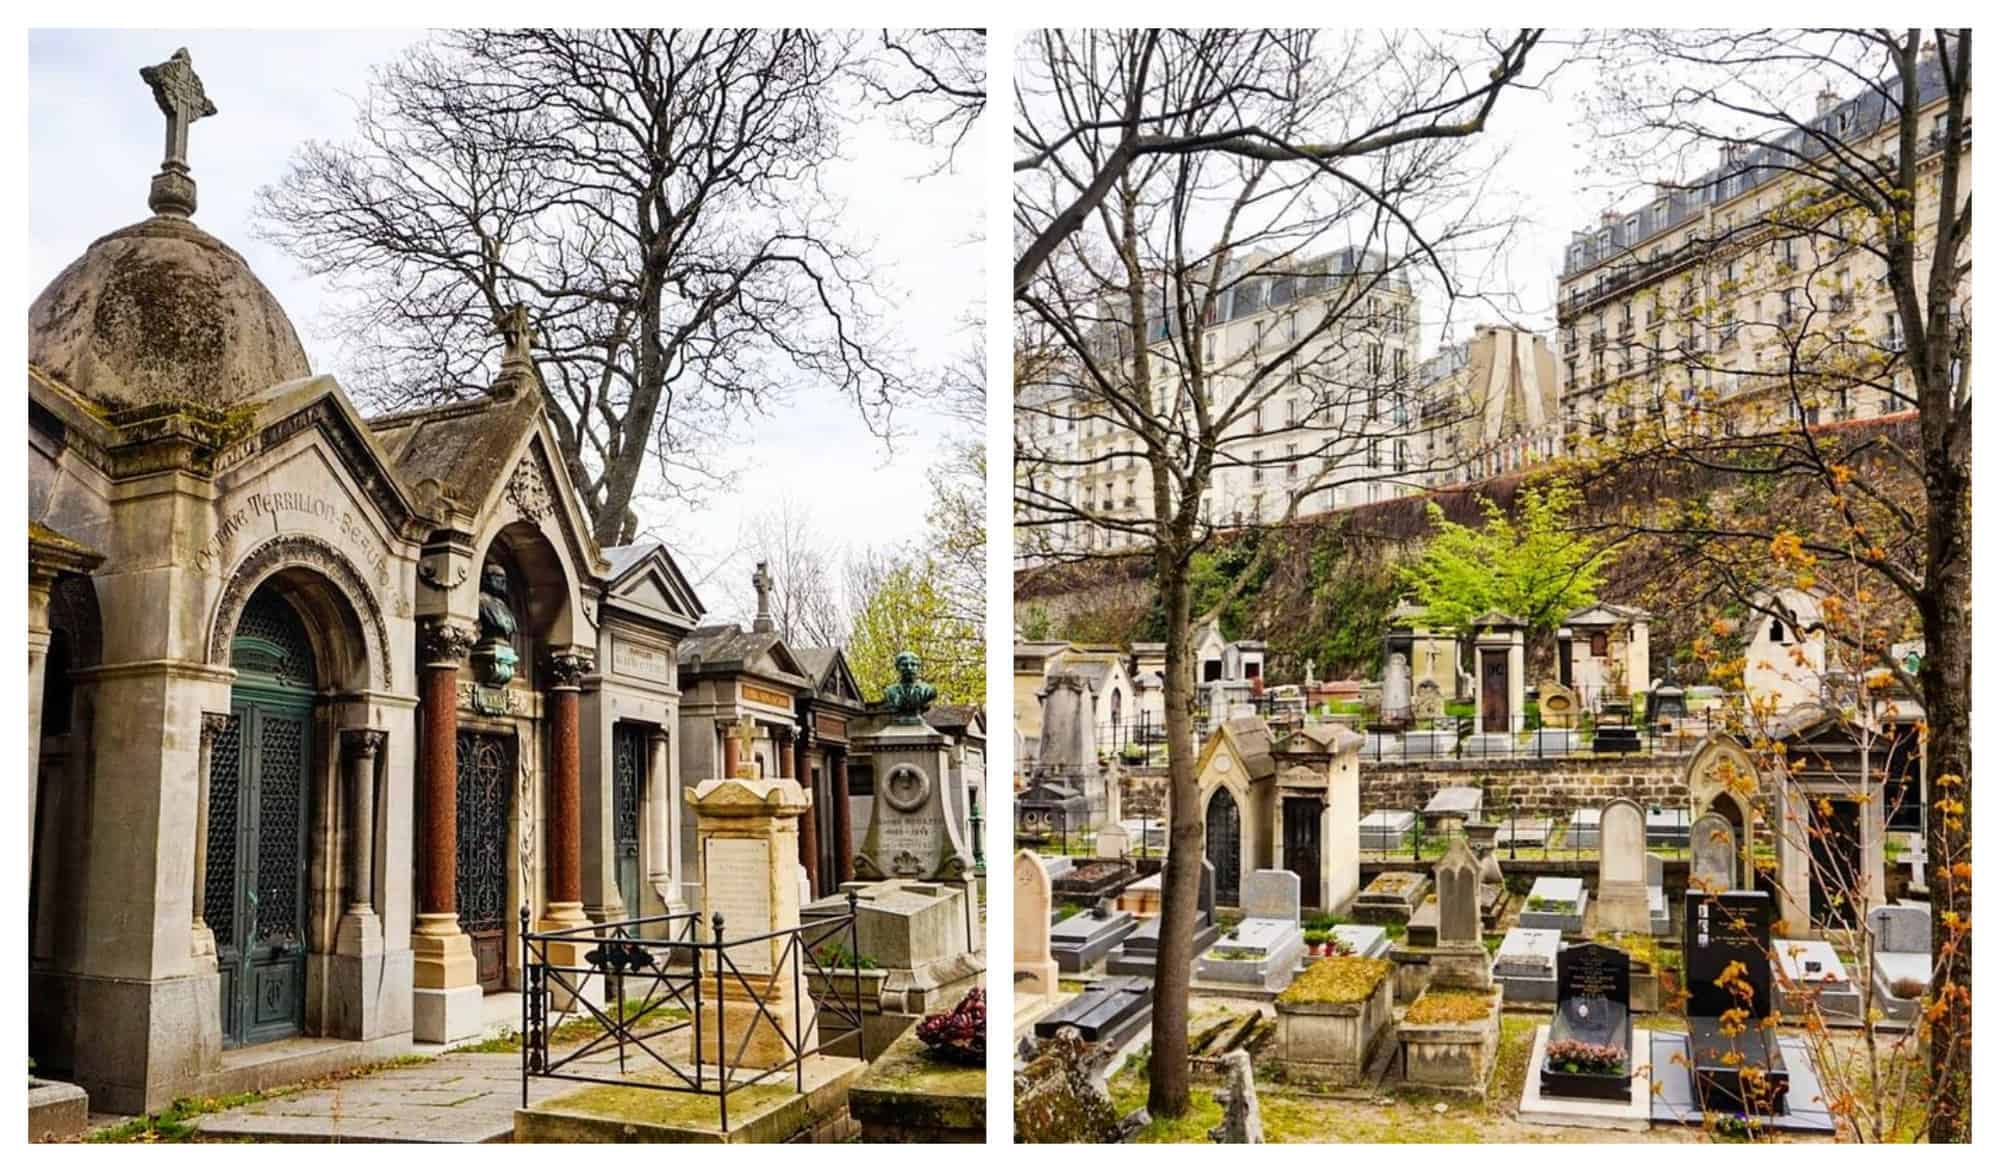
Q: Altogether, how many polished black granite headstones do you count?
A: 2